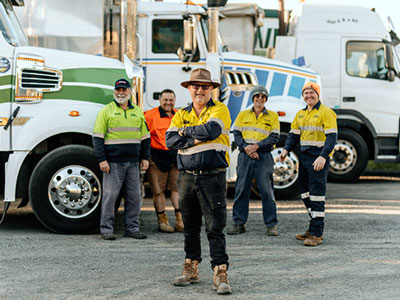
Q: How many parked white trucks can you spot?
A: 3